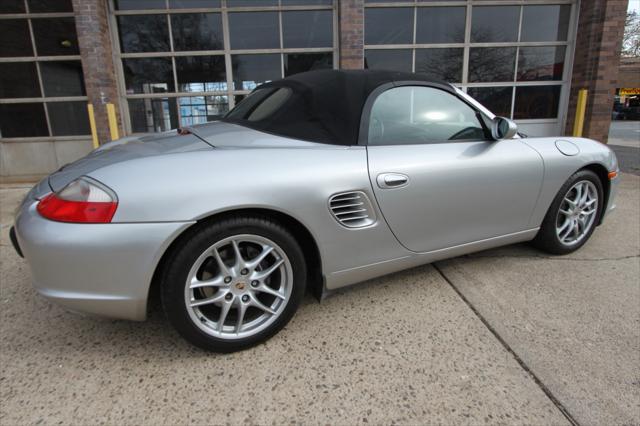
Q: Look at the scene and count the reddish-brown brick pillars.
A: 3